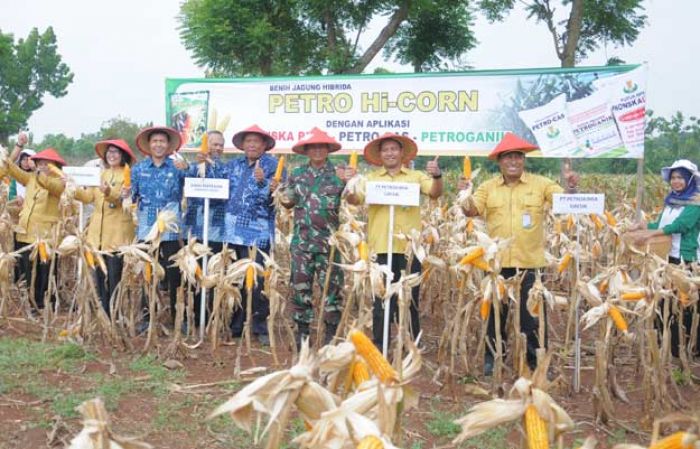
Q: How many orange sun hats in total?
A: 7